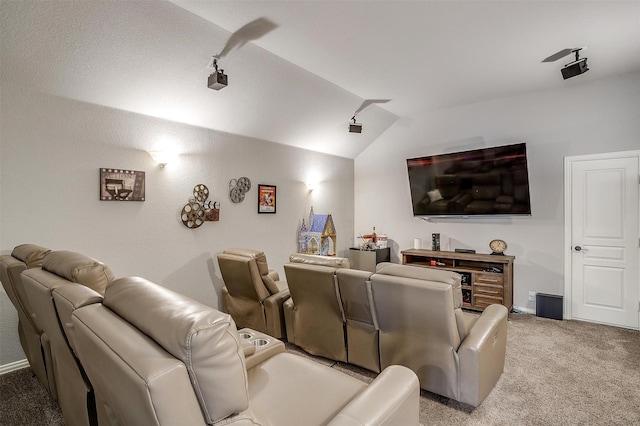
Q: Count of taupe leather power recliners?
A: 6